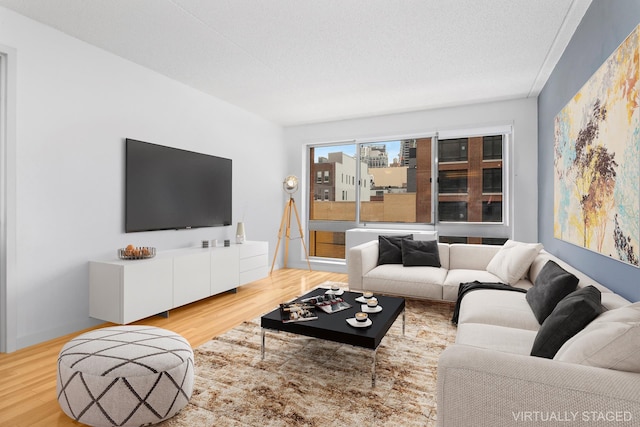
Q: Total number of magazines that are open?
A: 1